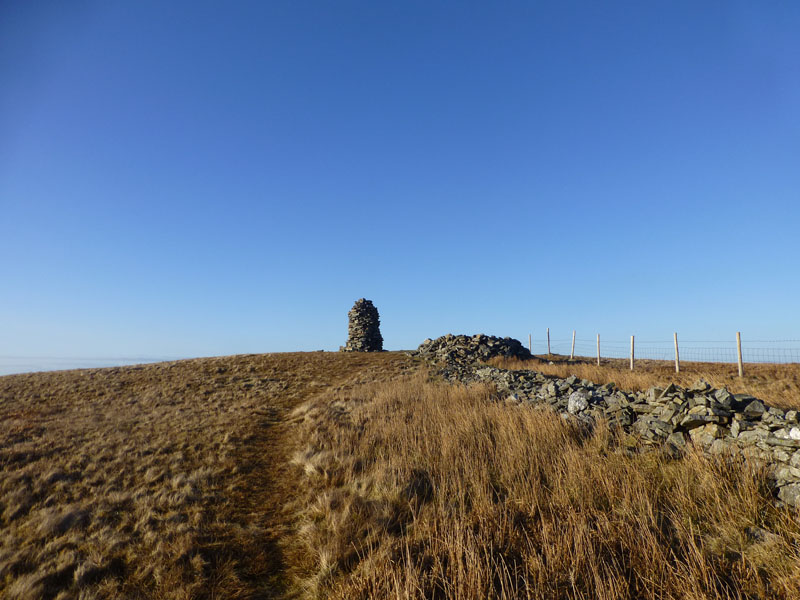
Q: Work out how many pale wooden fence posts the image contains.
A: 7